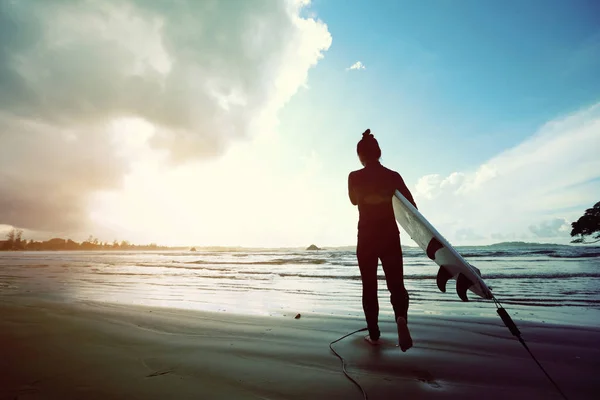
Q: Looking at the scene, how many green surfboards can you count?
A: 0